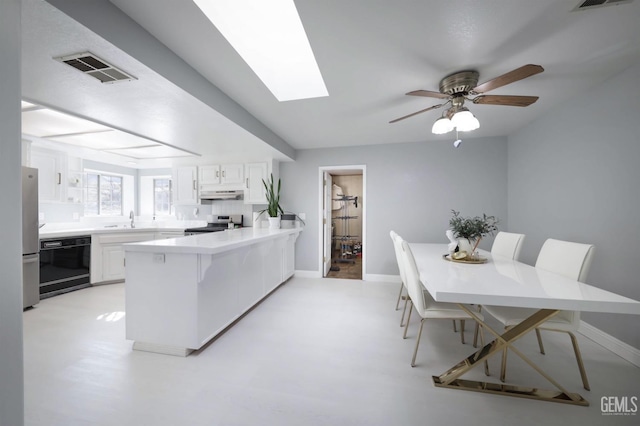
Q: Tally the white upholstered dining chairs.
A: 4